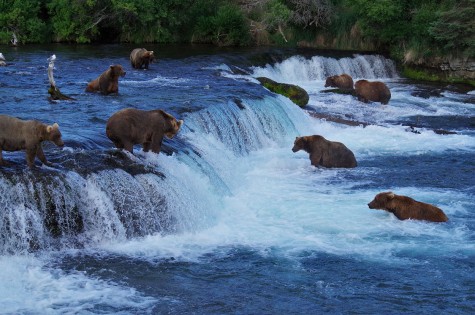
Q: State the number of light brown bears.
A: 1